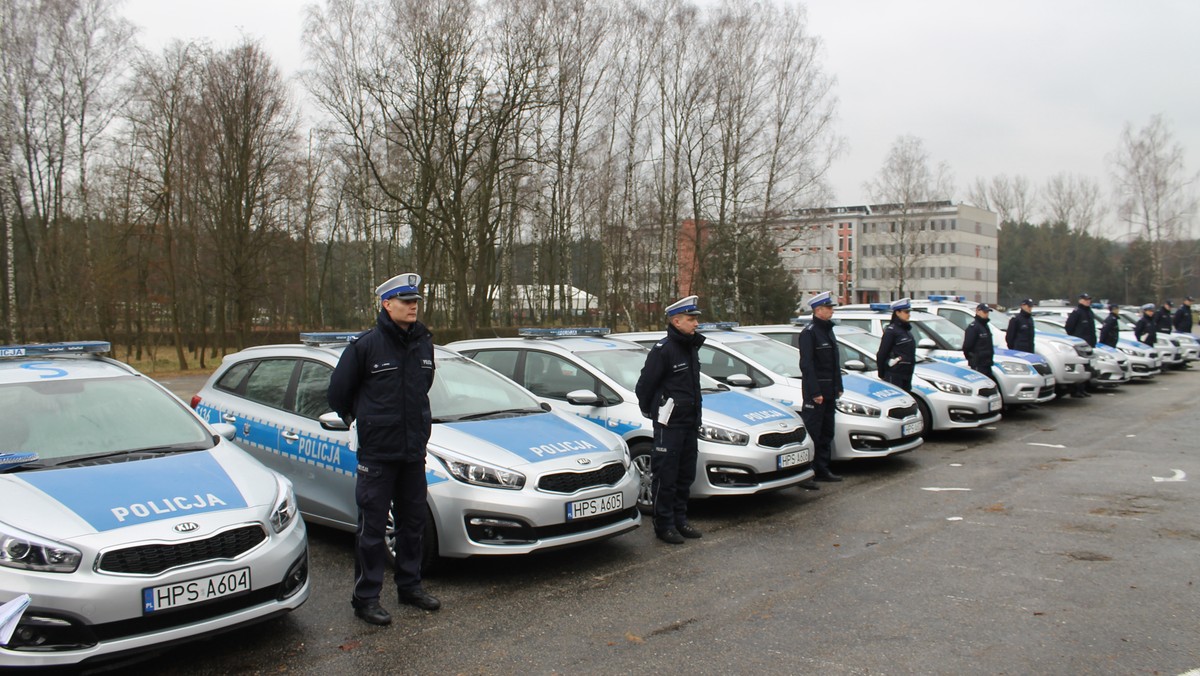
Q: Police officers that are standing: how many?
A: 11